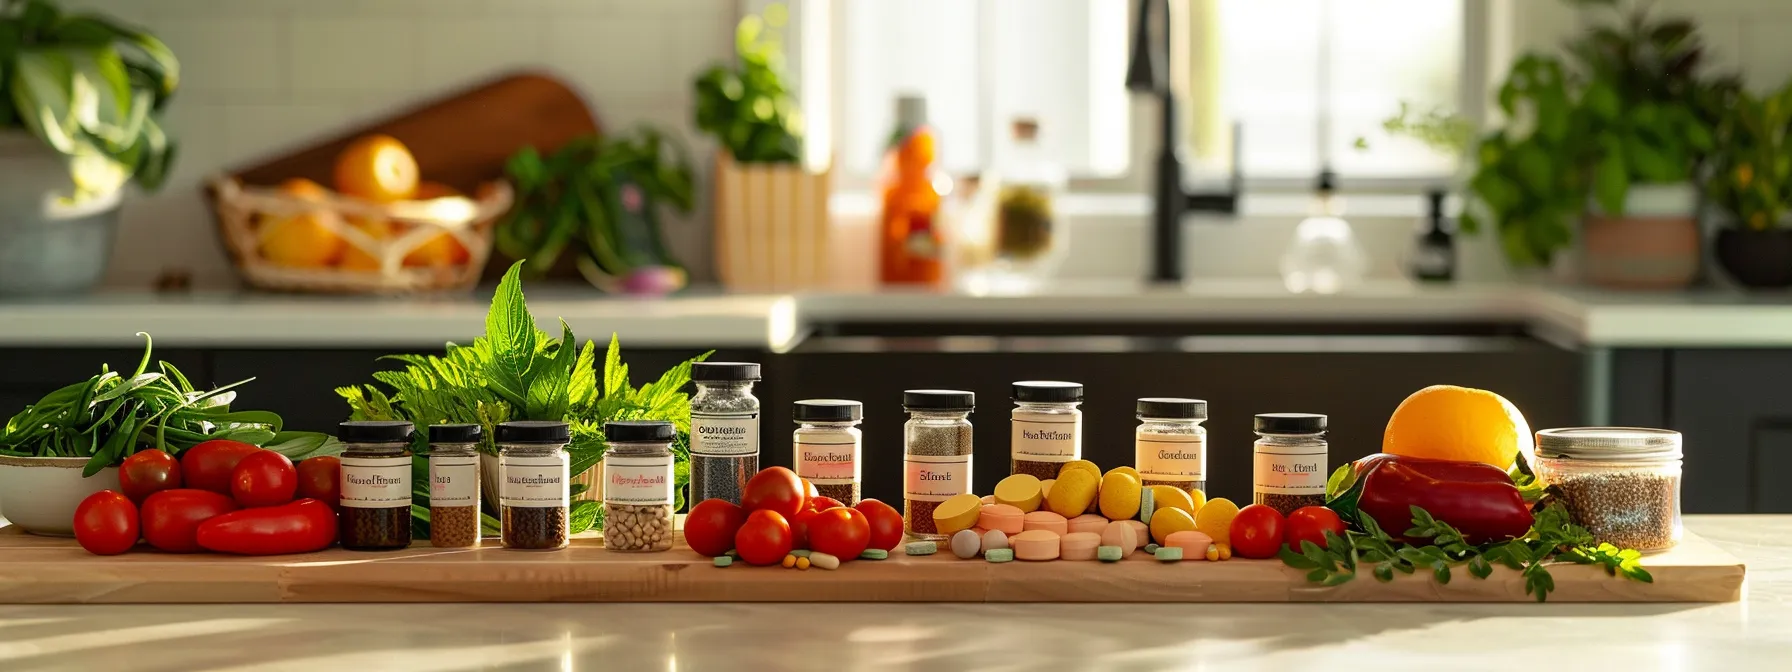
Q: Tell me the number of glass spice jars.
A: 11